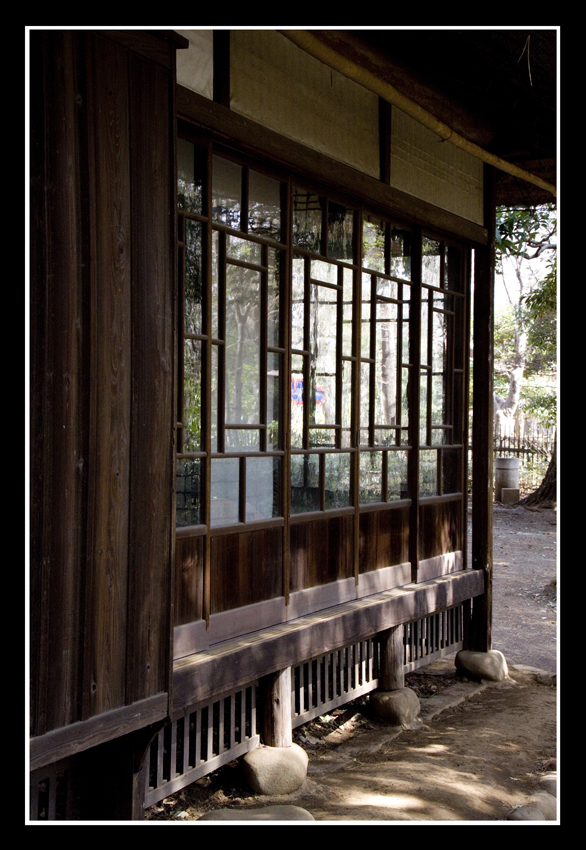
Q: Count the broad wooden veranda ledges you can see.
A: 1